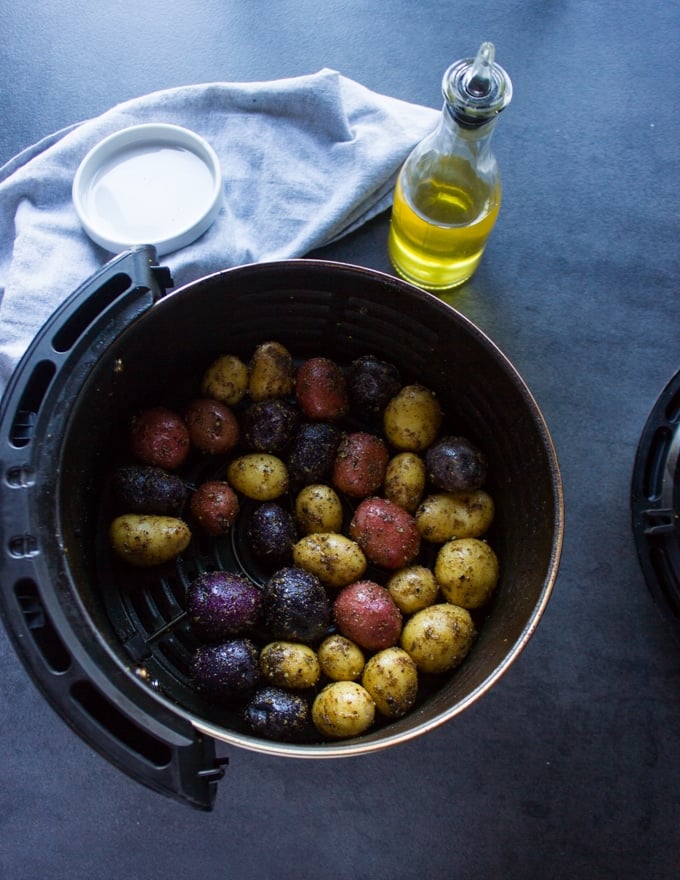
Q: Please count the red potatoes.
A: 7